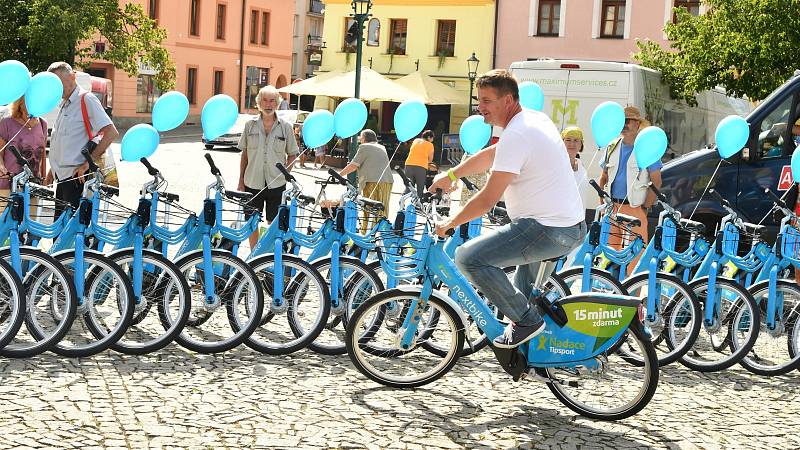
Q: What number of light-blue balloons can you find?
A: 14